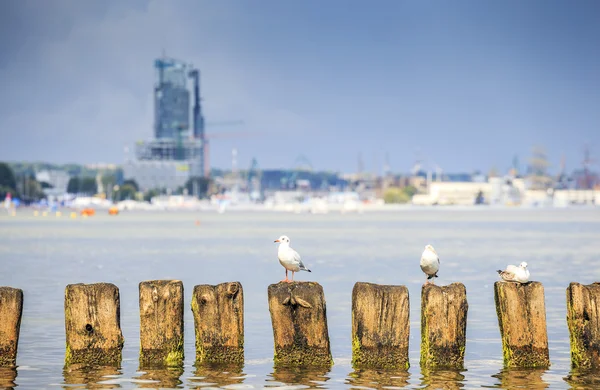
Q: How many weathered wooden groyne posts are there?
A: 9